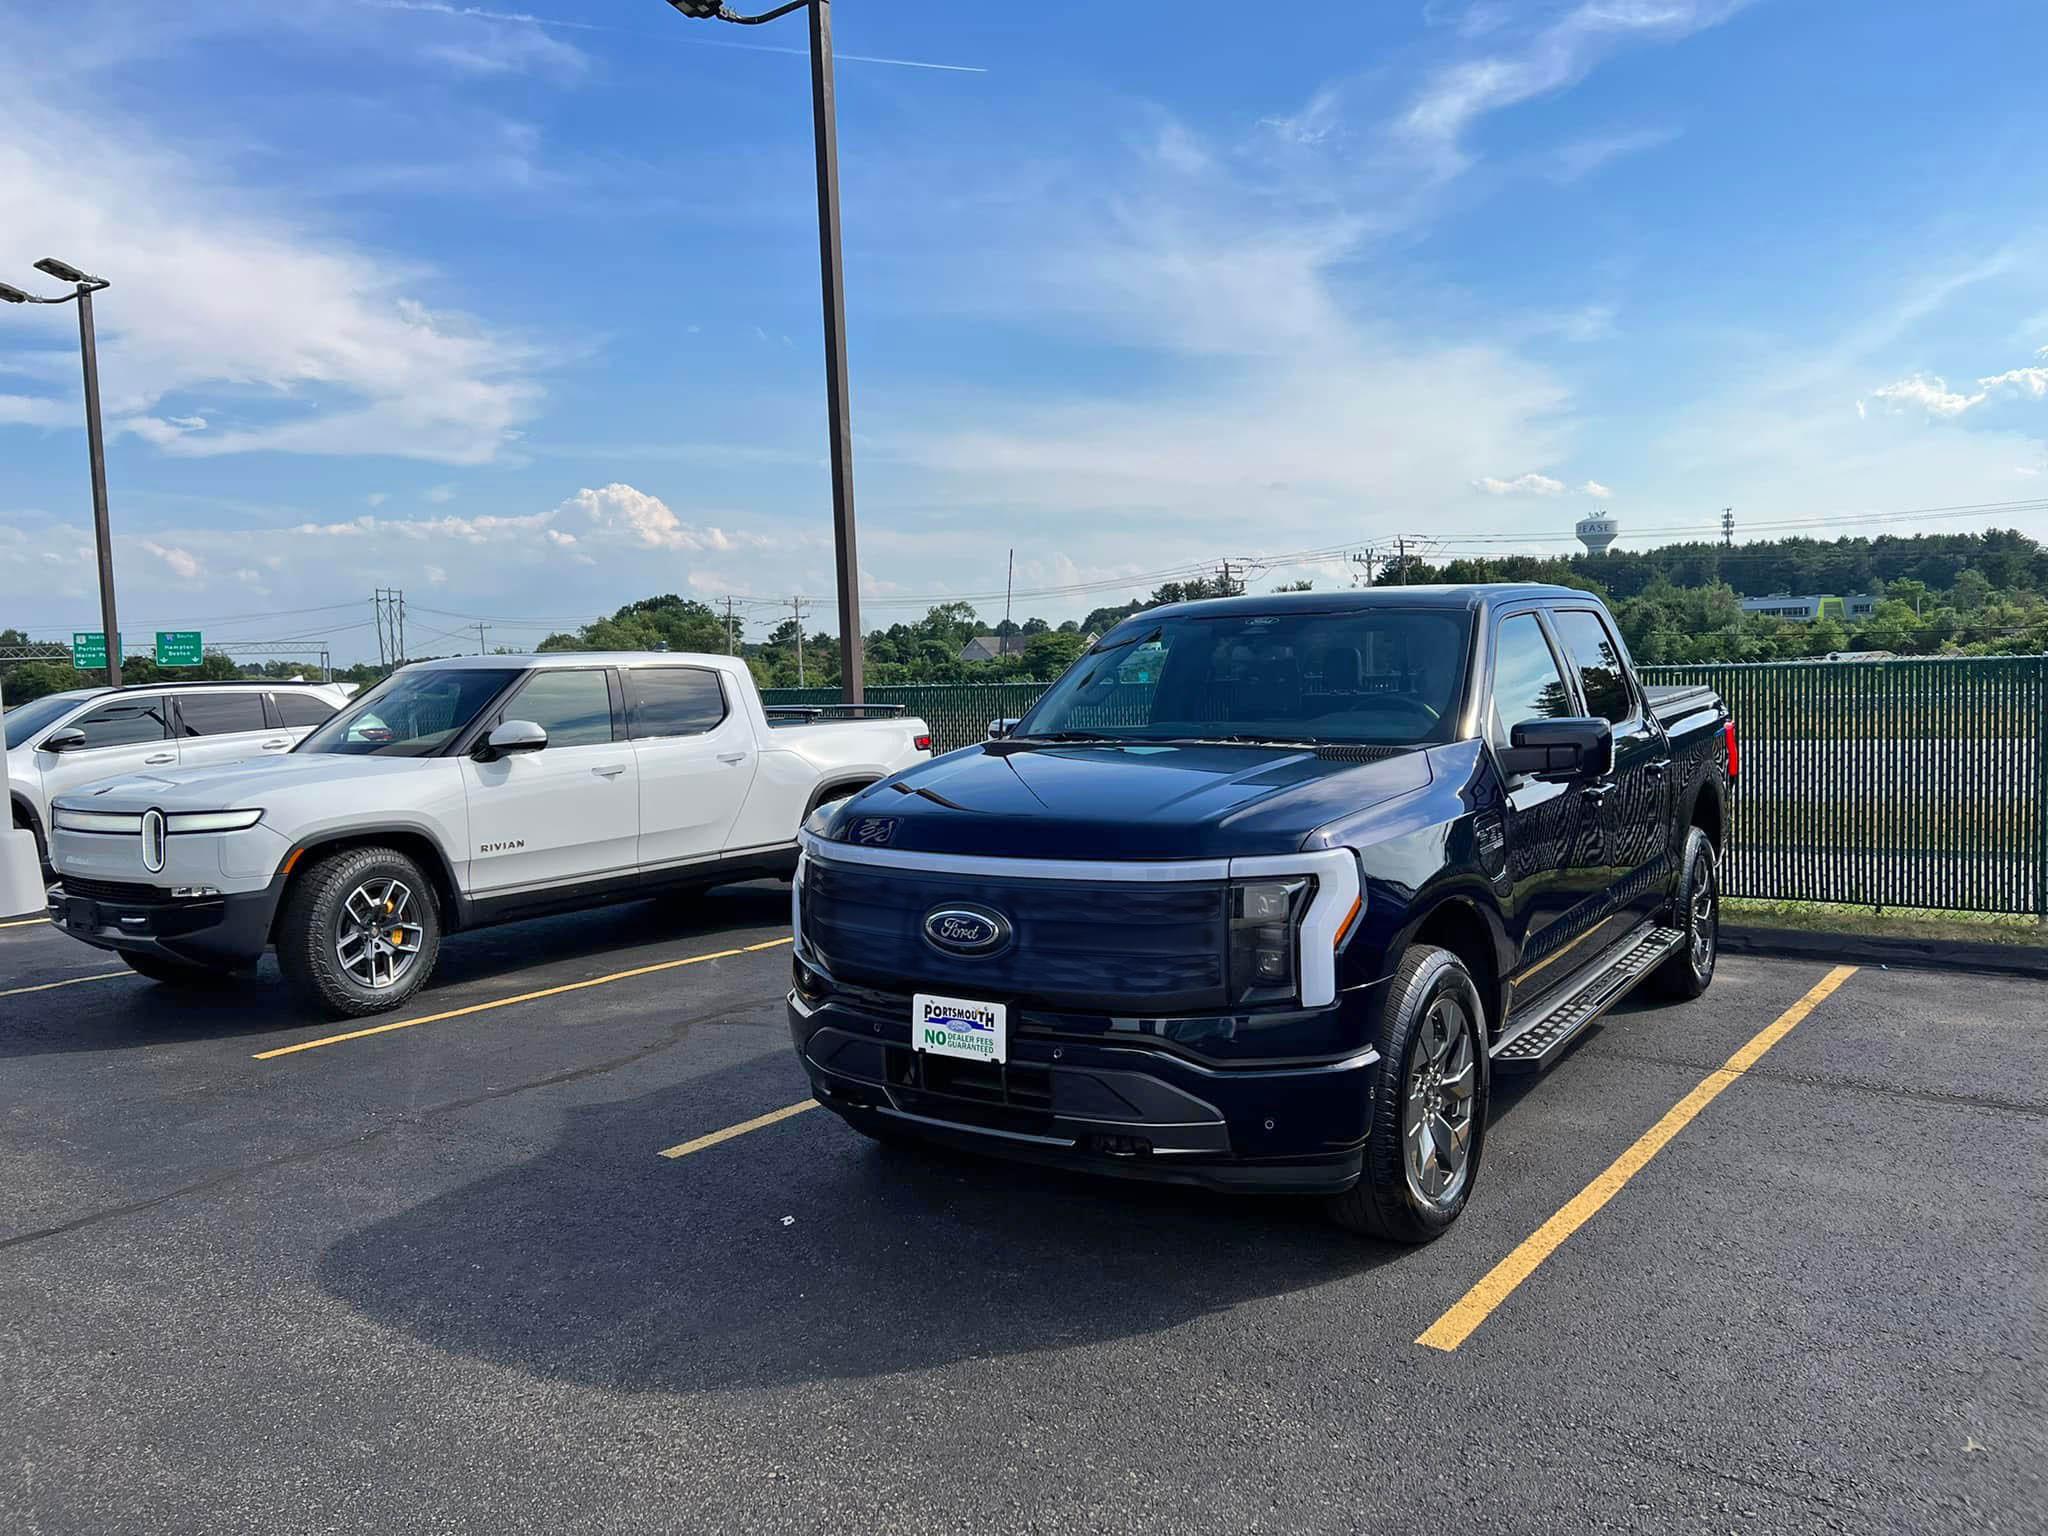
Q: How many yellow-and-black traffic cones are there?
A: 0